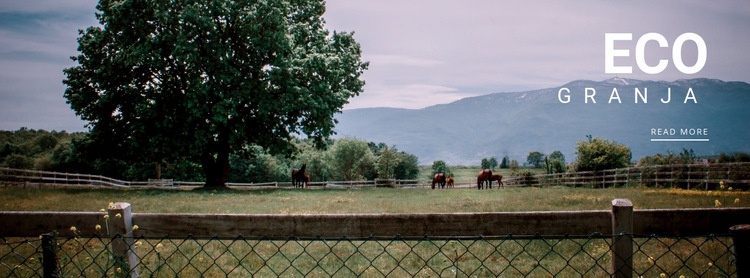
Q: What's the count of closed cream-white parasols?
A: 0